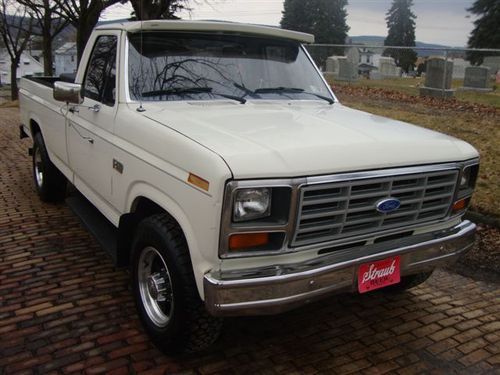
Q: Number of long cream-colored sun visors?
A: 1